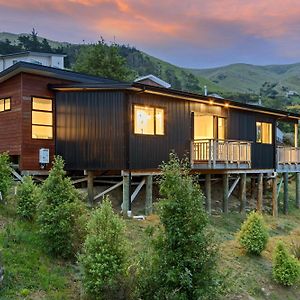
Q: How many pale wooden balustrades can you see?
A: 2